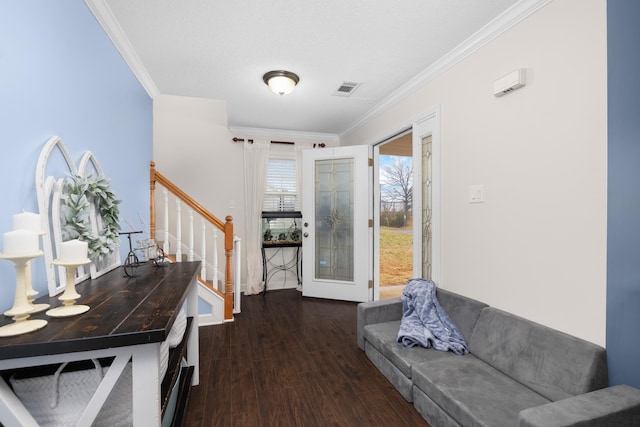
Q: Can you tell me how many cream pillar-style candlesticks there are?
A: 3